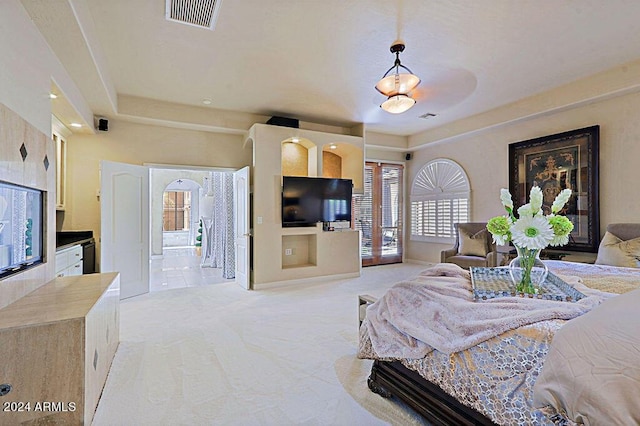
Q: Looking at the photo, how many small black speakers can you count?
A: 2